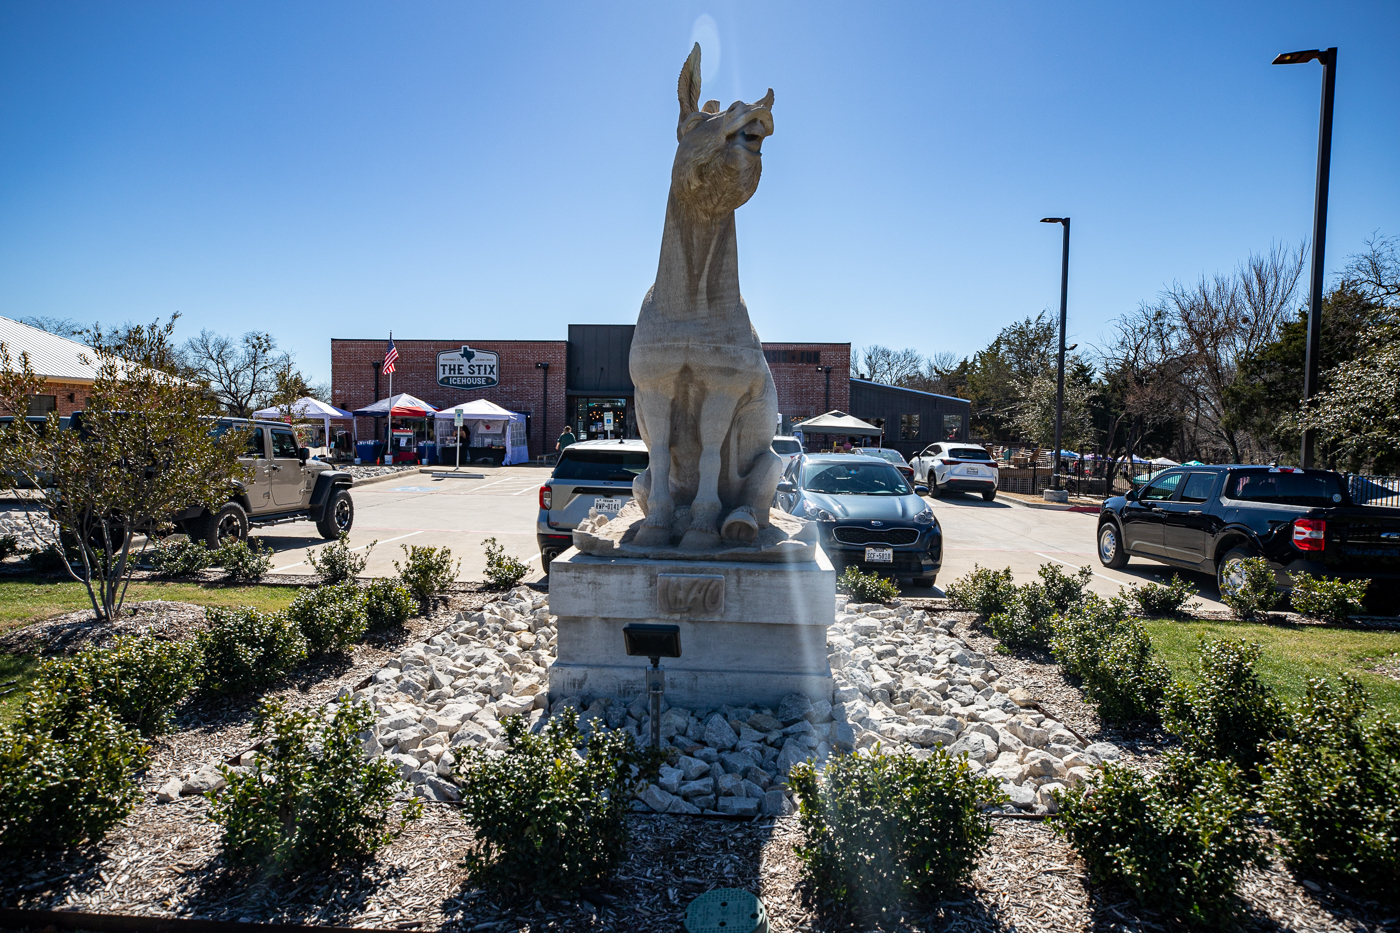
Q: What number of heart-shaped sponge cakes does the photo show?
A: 0